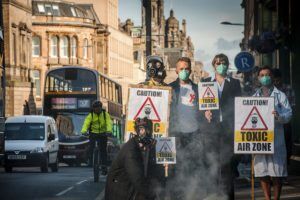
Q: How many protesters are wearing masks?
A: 5